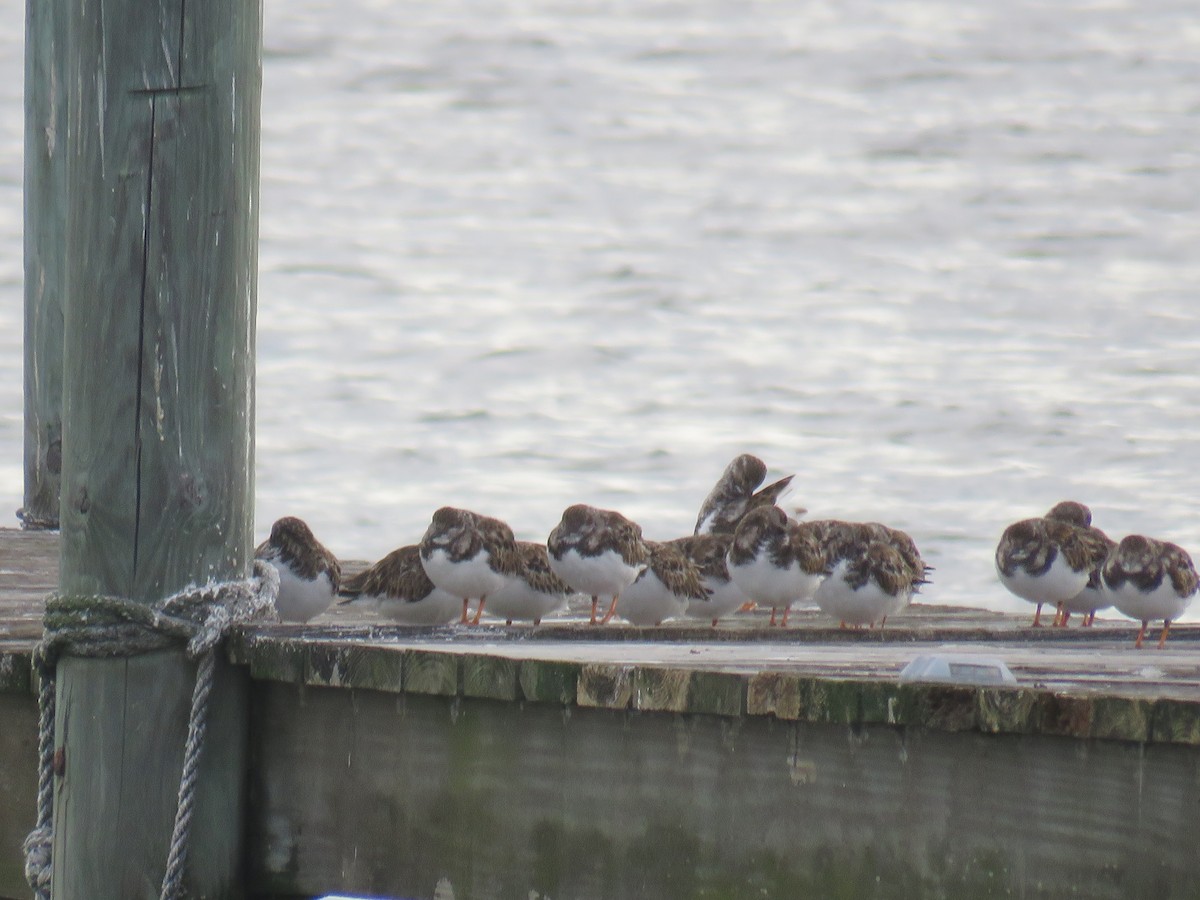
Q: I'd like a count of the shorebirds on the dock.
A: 14